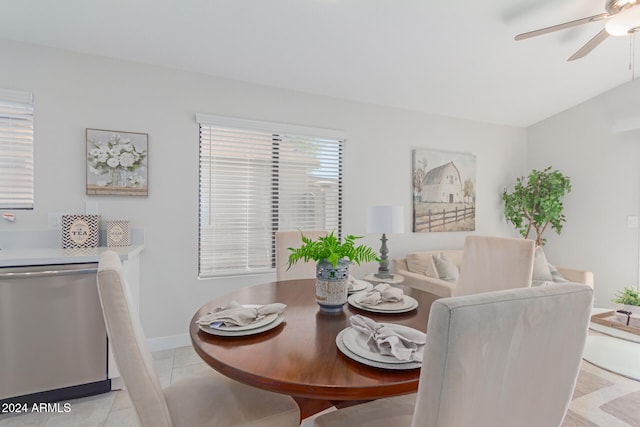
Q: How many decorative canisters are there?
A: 2